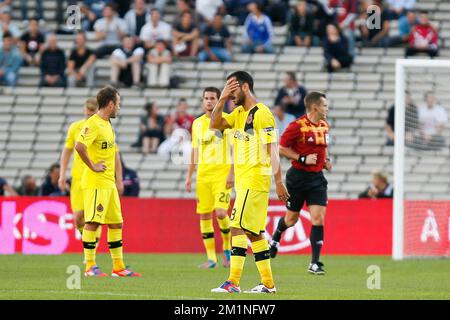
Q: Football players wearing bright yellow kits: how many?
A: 4